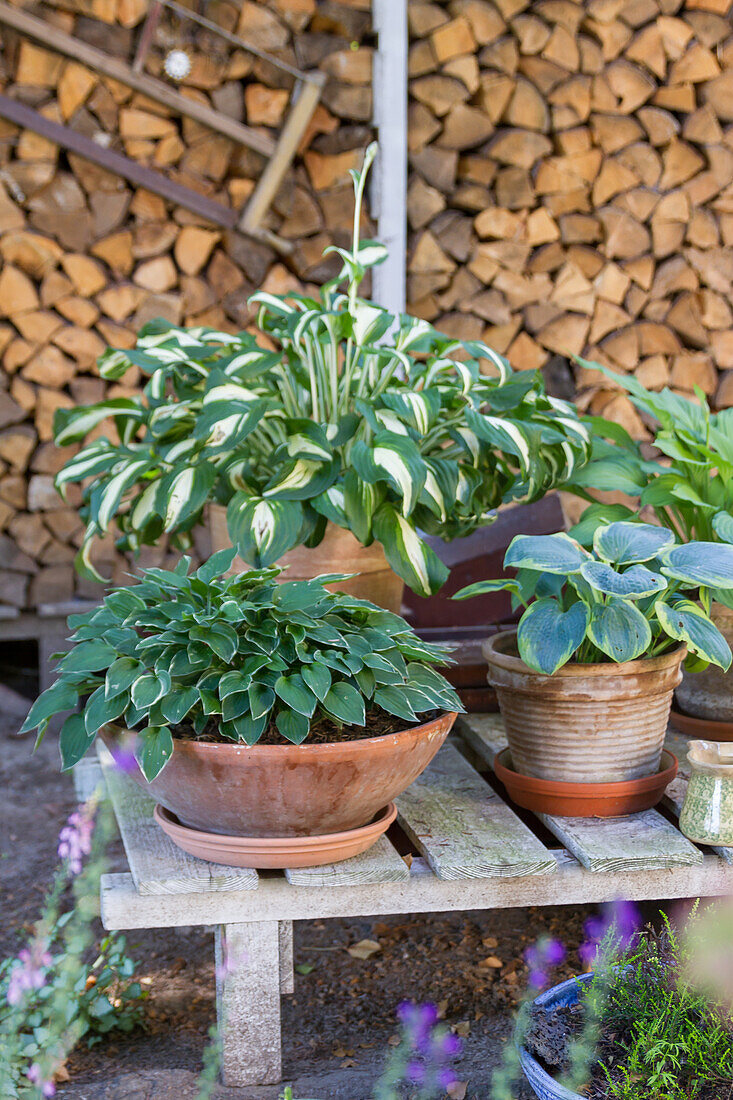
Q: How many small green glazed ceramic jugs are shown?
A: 1